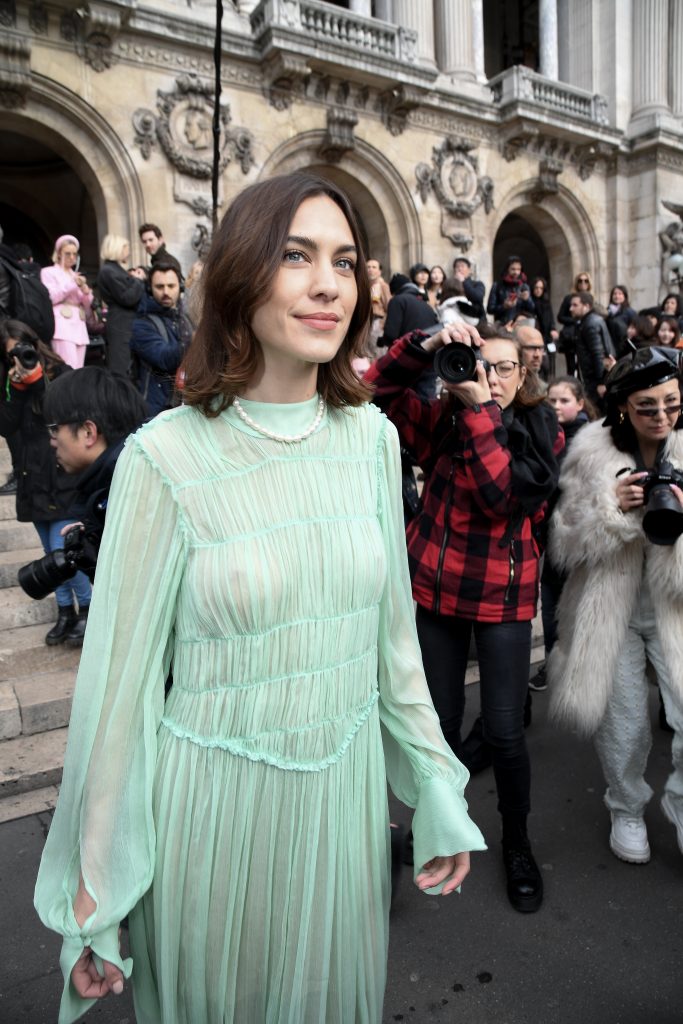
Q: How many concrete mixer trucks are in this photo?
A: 0